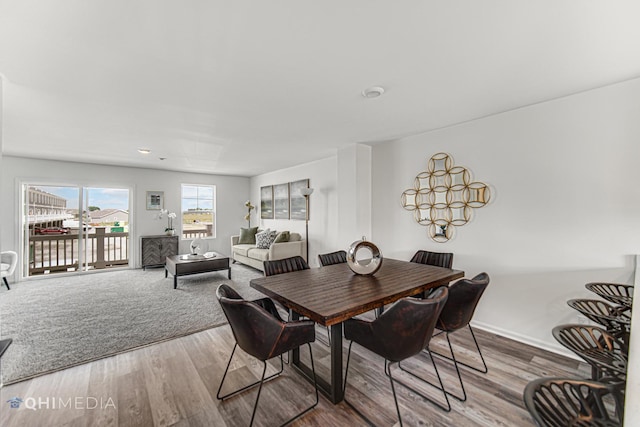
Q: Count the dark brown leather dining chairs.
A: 6